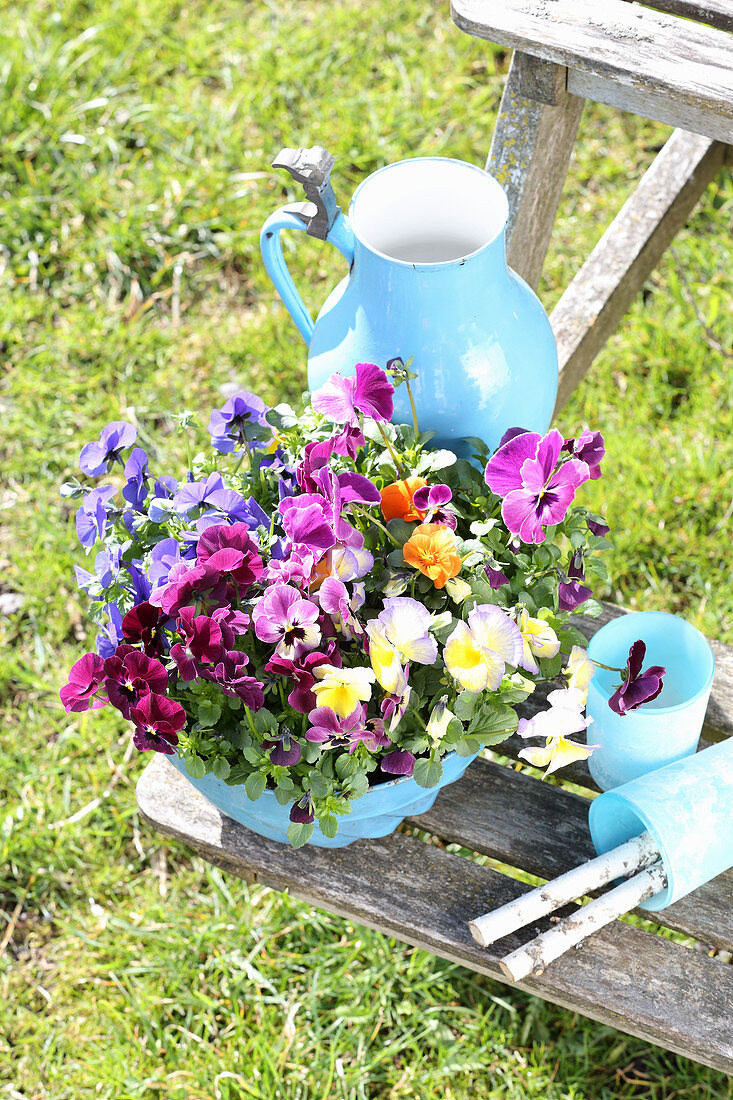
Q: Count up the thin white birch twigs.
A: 2